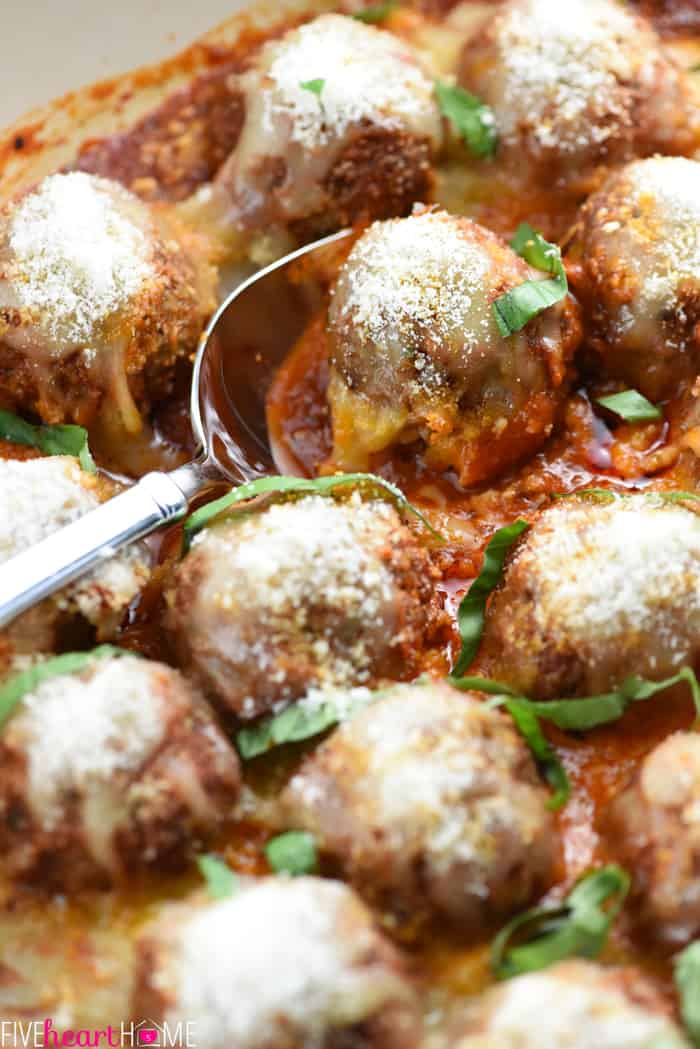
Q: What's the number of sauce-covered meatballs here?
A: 13